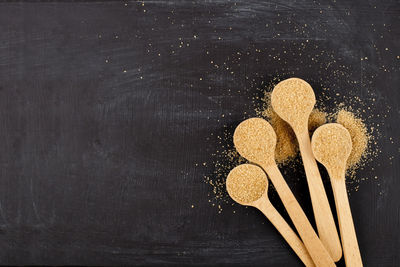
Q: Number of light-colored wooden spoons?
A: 4